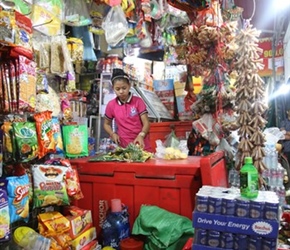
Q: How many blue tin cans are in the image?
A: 12